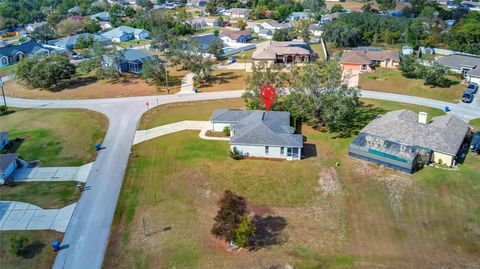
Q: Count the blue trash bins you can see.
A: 4